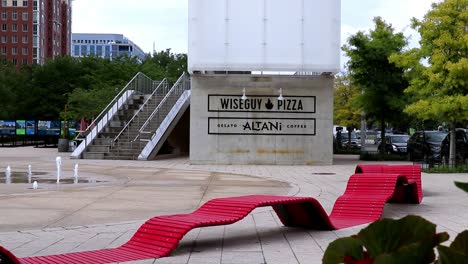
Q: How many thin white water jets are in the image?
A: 5